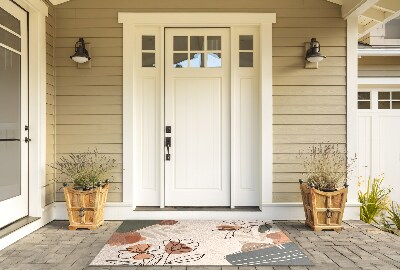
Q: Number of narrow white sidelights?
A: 2